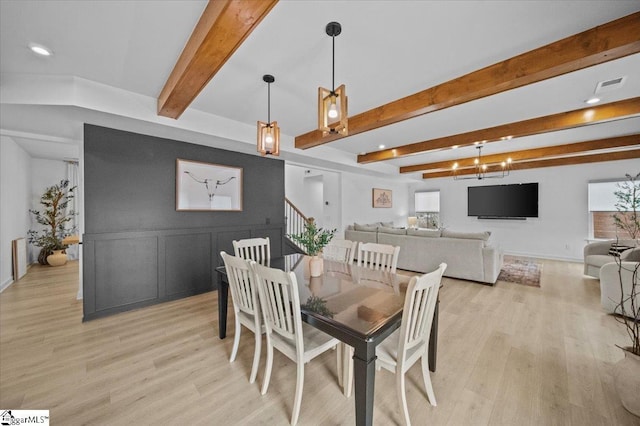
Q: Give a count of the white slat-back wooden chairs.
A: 6